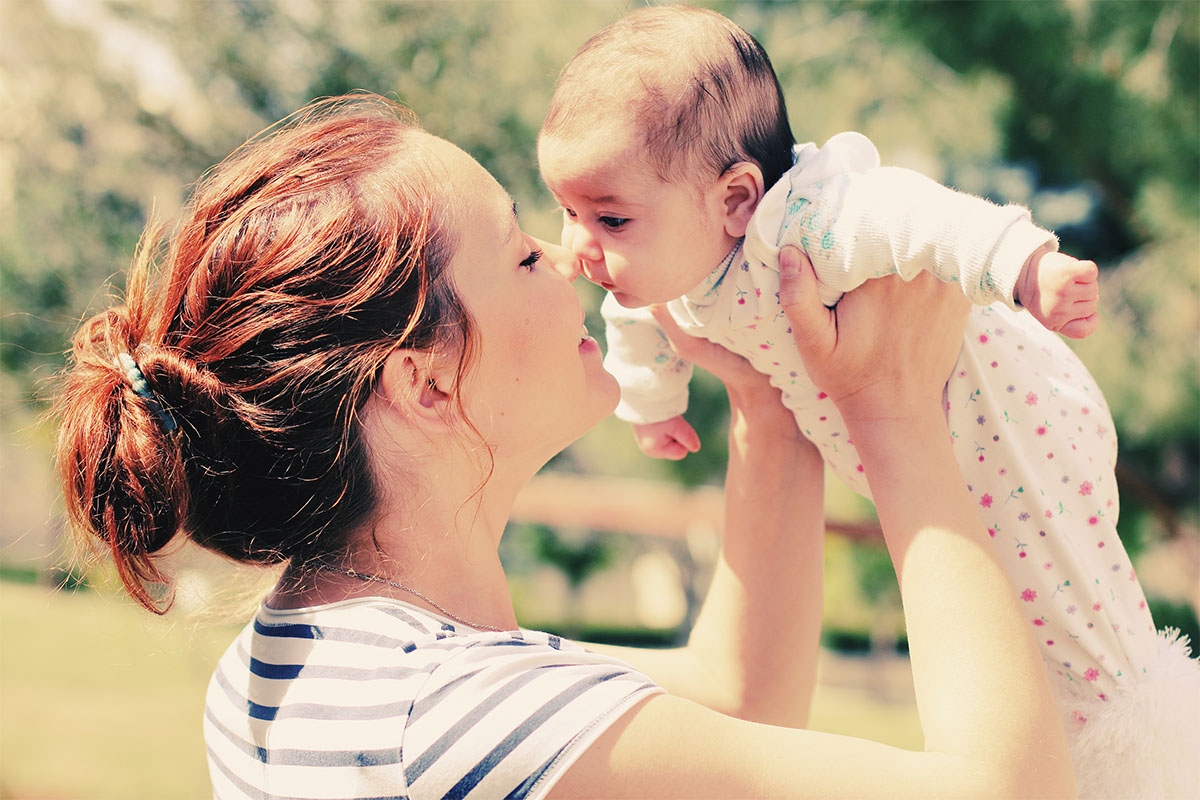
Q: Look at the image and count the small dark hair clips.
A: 0